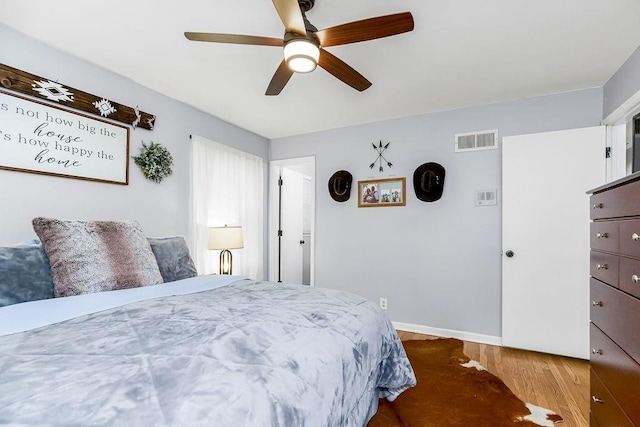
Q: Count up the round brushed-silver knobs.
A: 8